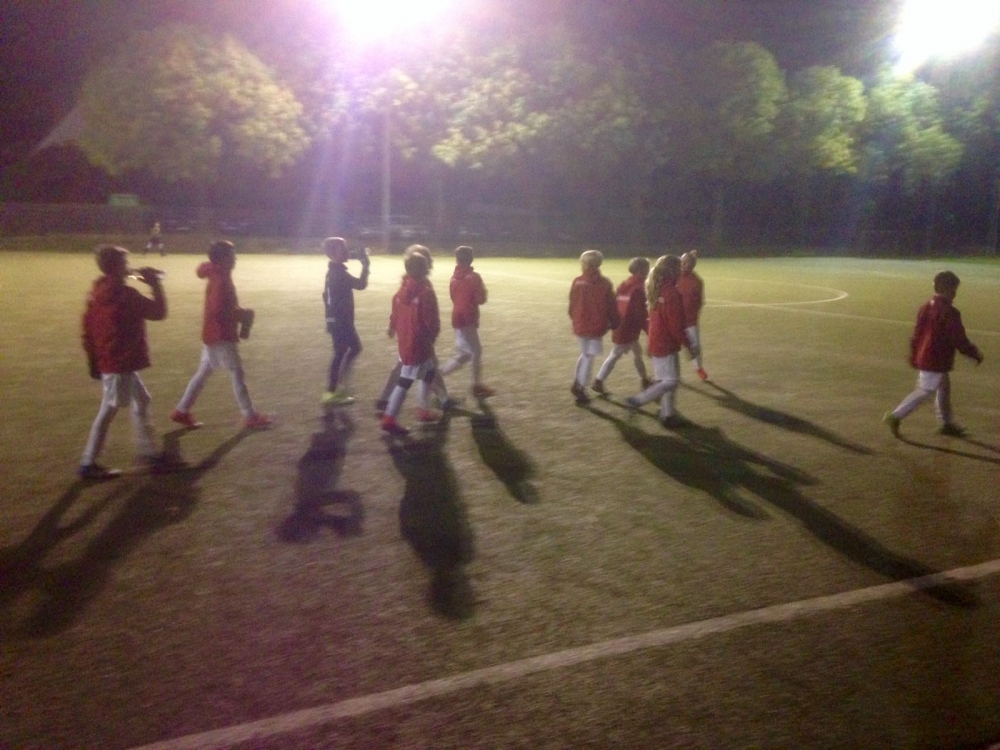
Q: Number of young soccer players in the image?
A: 11